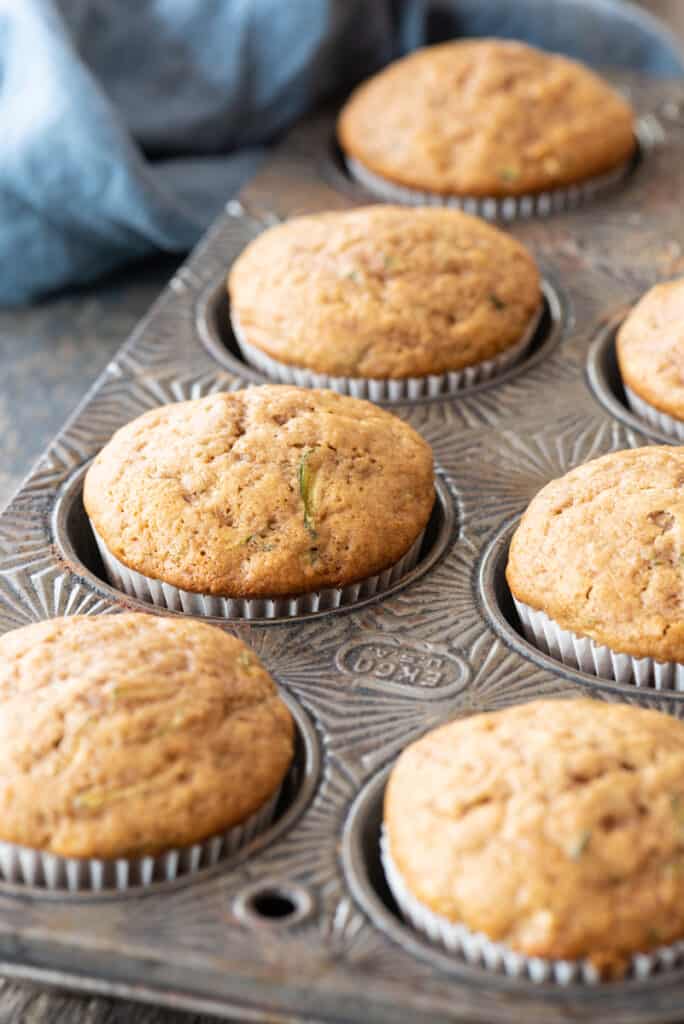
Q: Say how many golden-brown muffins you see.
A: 7